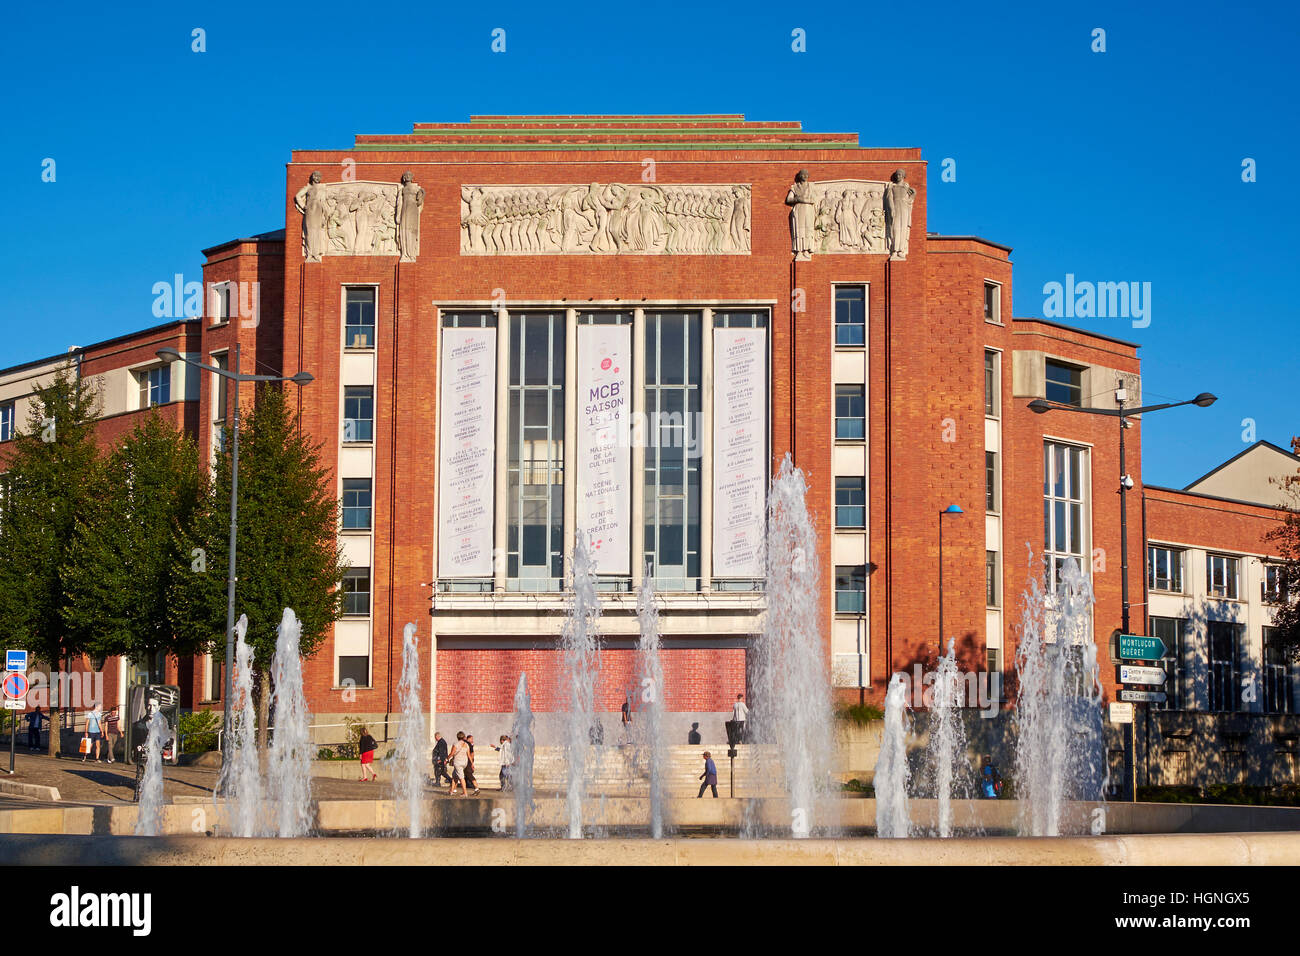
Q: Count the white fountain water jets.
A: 11